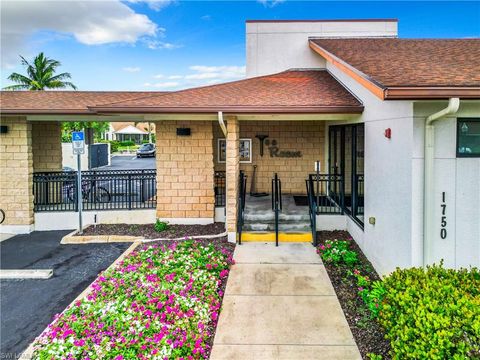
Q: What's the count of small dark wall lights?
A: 2